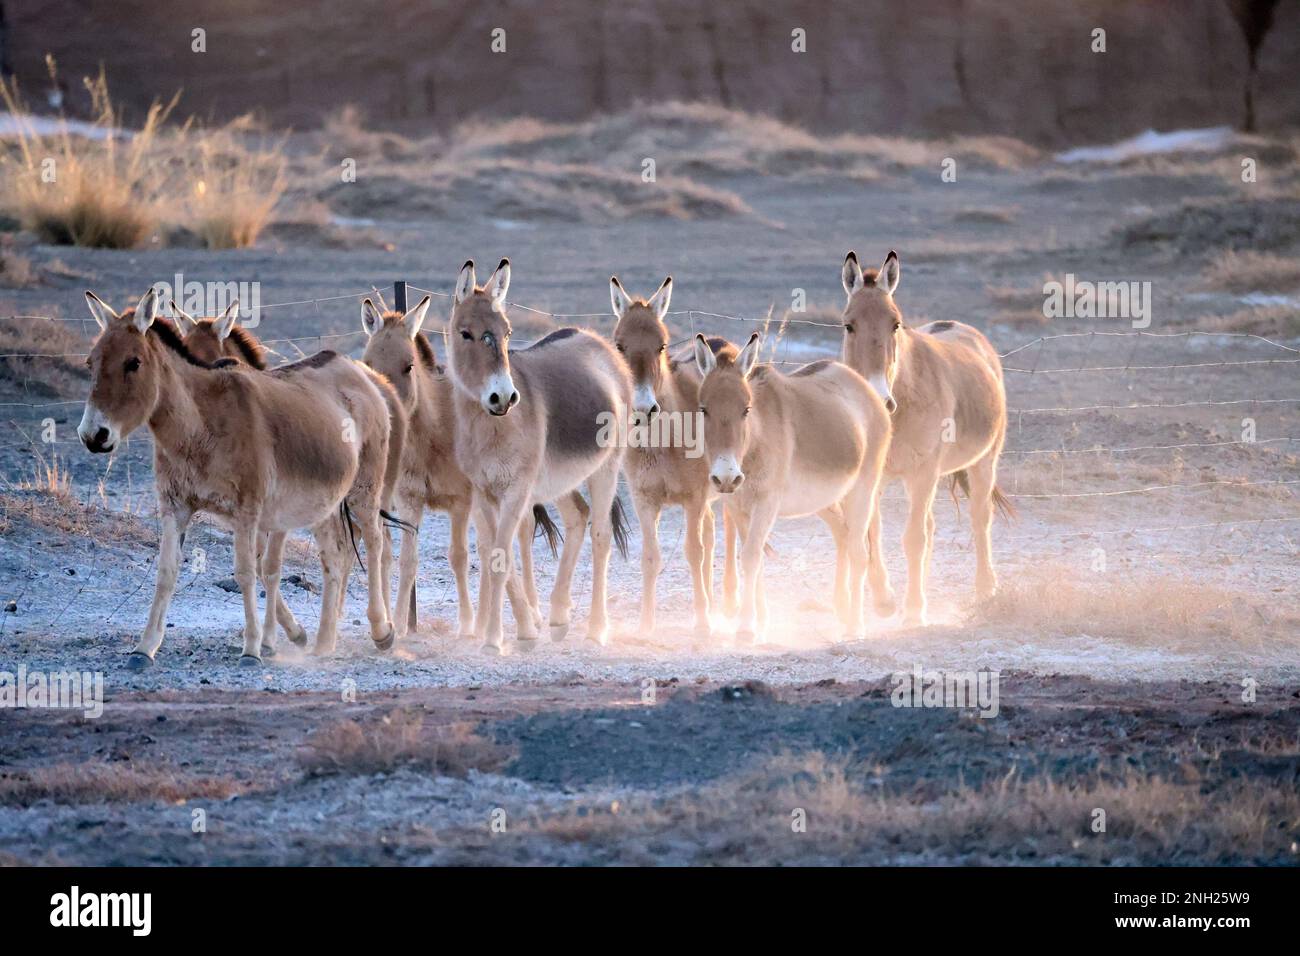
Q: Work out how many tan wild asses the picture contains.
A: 7